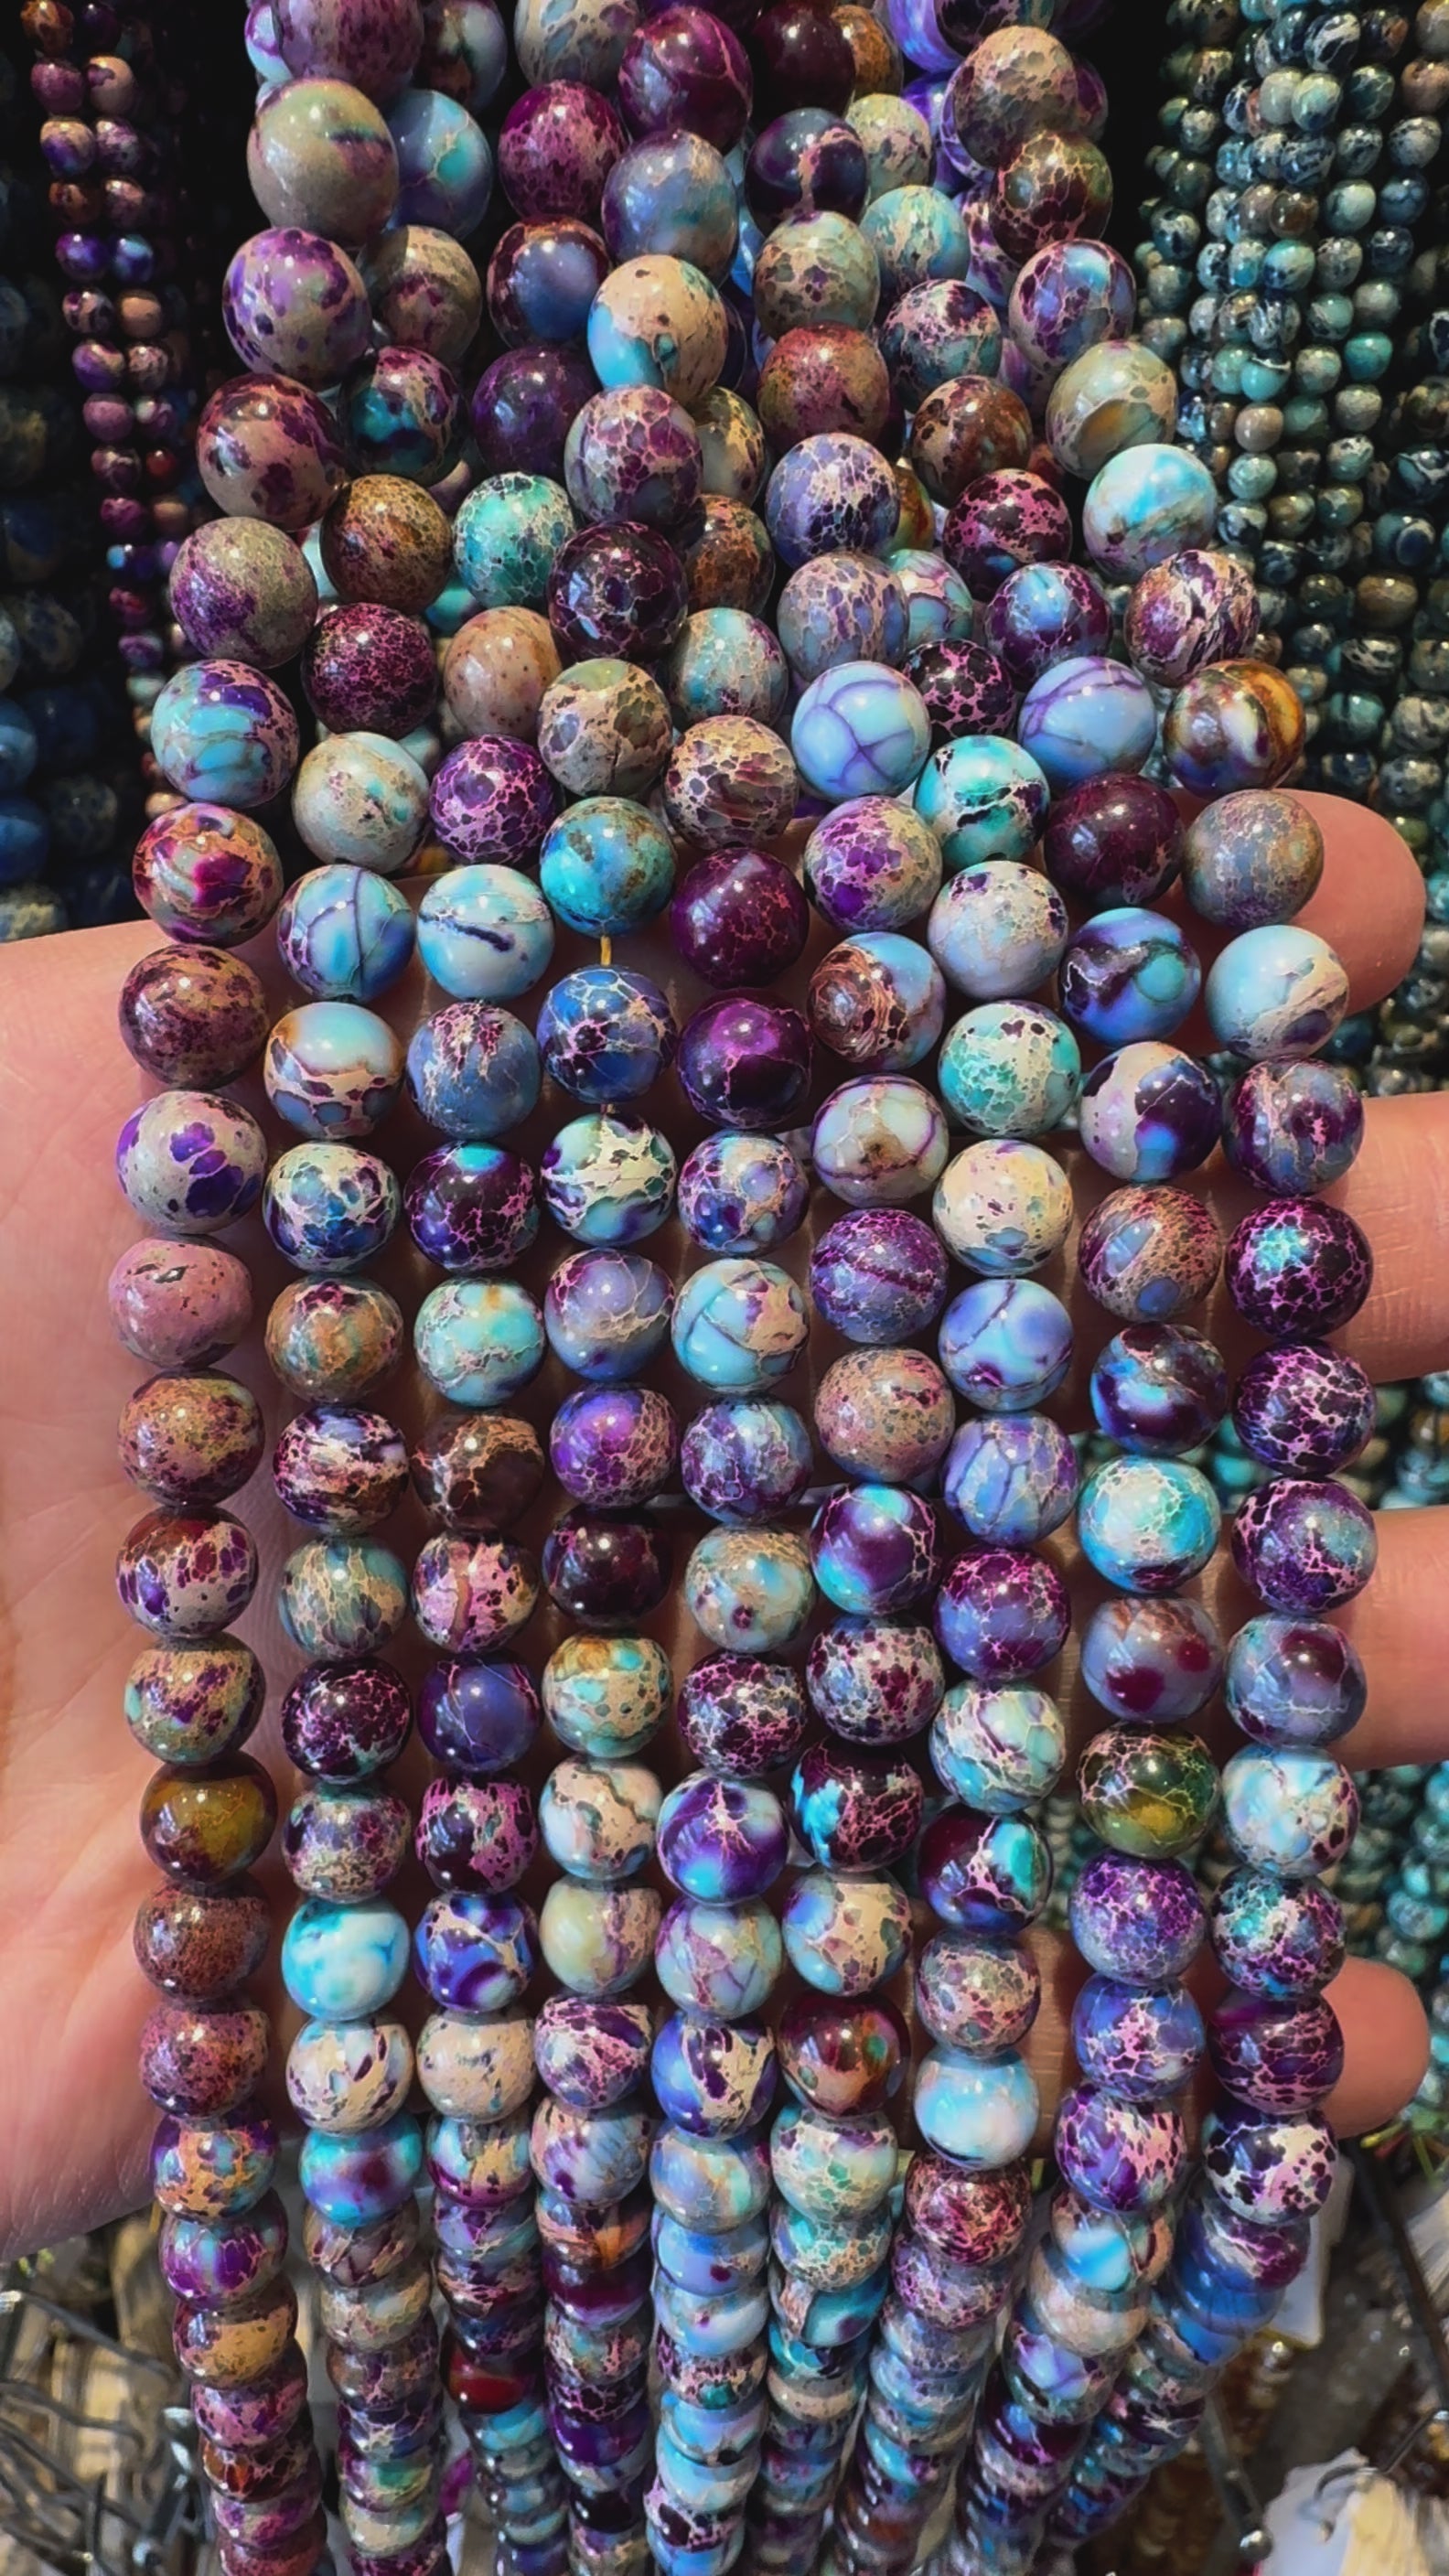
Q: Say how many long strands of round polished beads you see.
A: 9